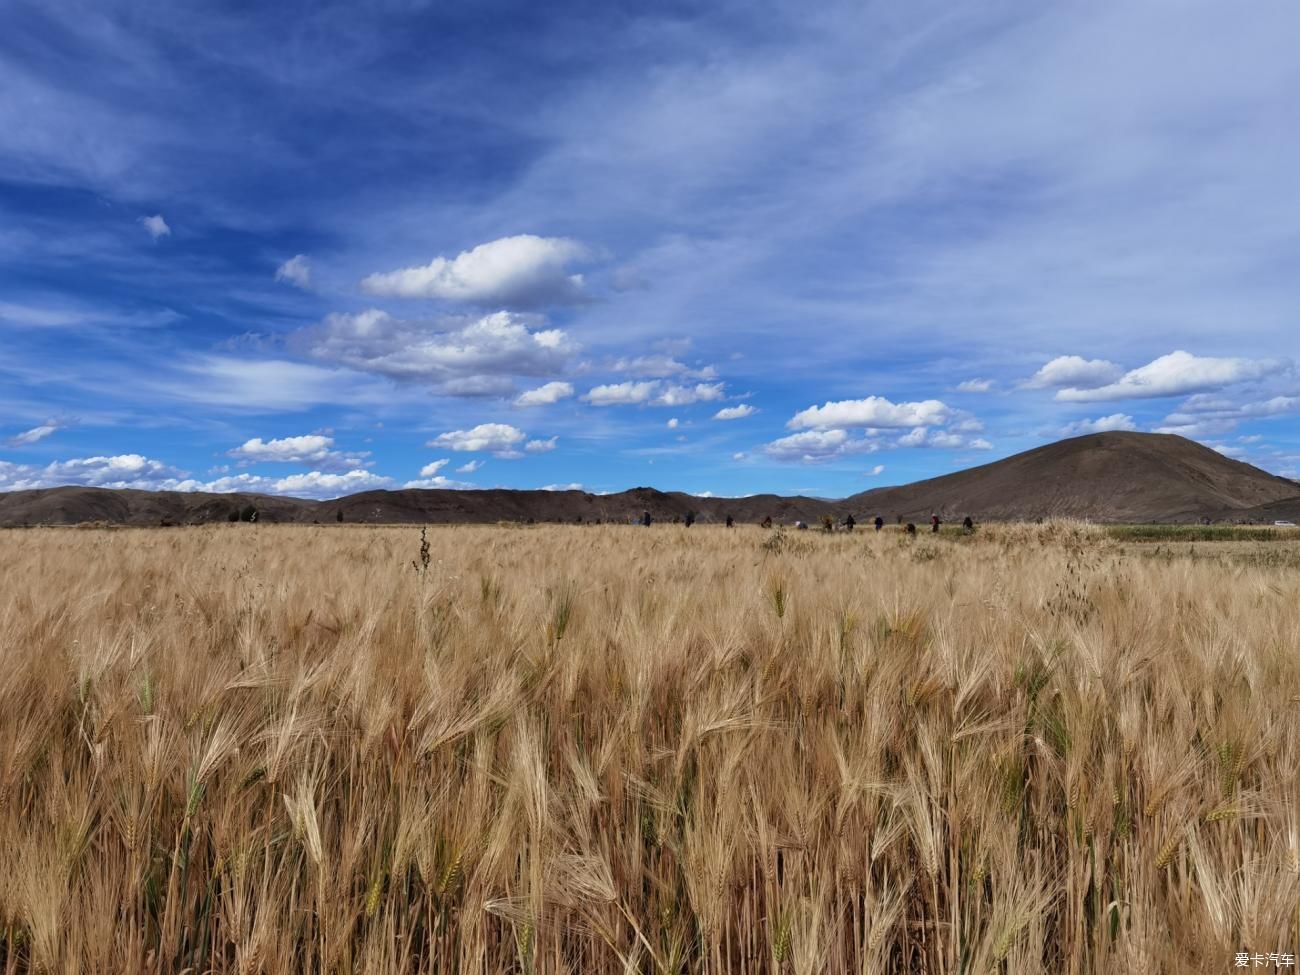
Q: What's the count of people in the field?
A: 11